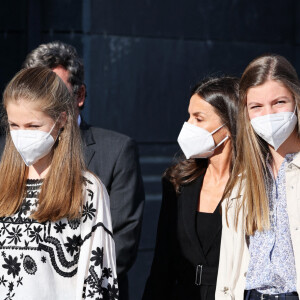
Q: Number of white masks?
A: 3